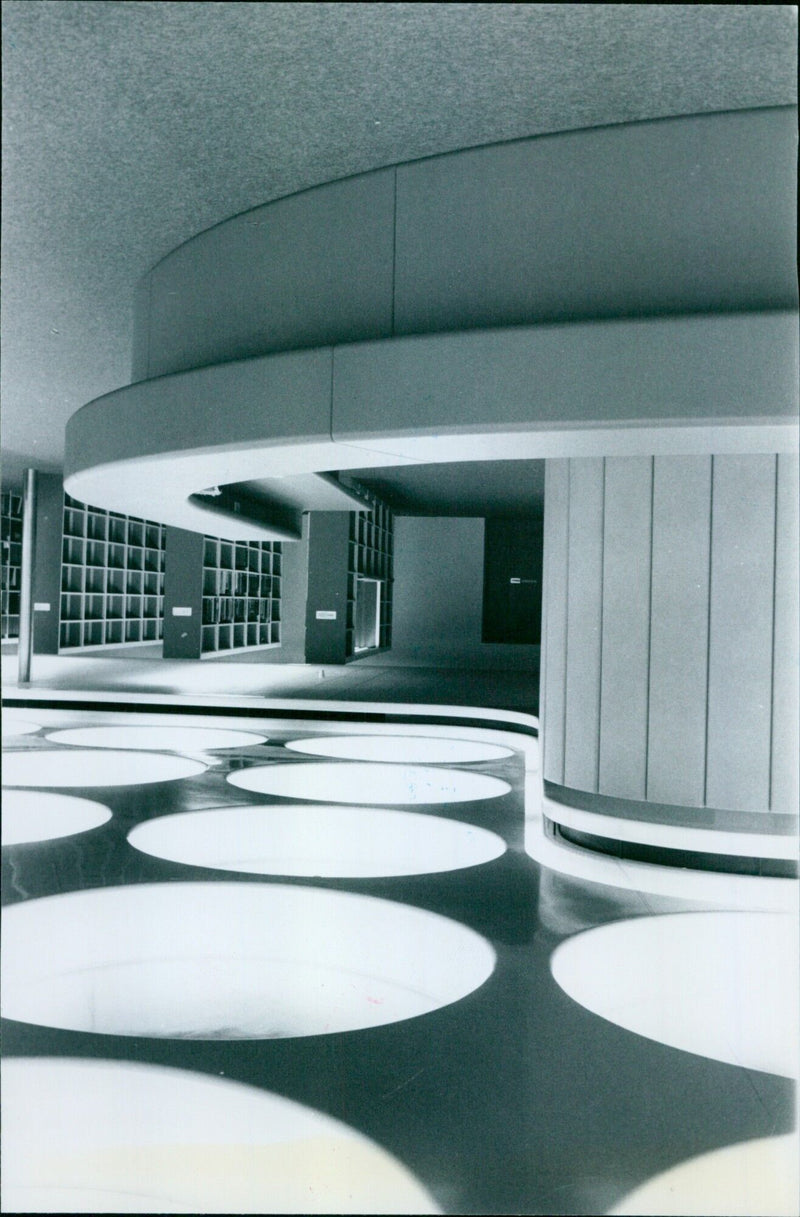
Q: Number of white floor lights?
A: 11